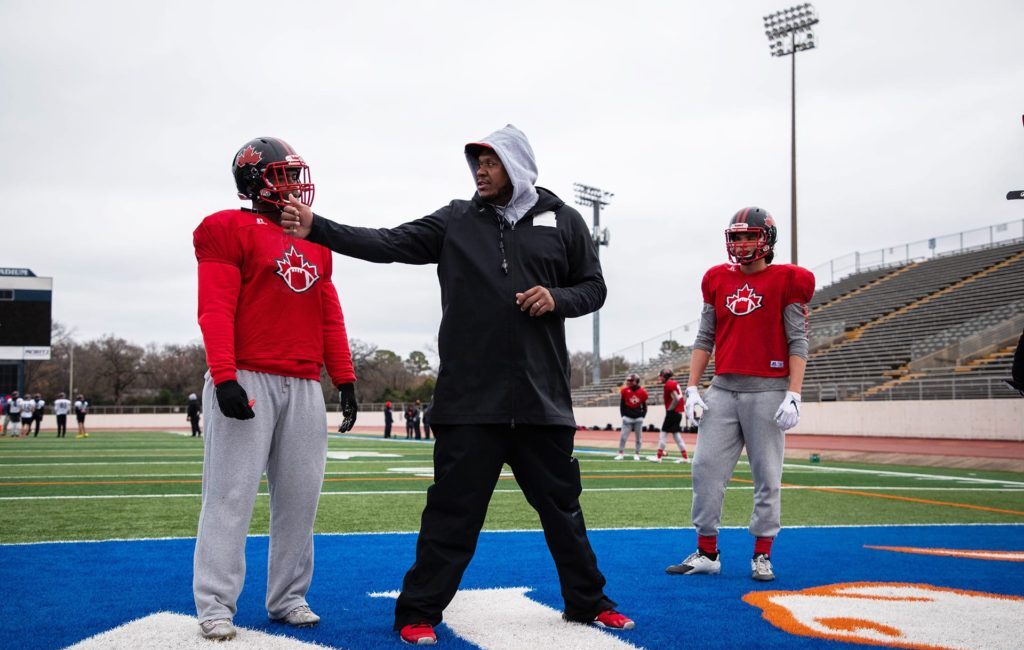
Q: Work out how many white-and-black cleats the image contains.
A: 2